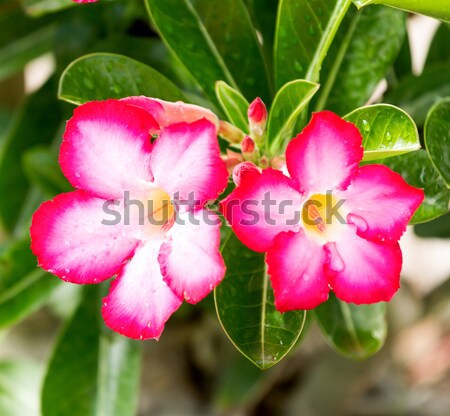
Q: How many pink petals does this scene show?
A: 10